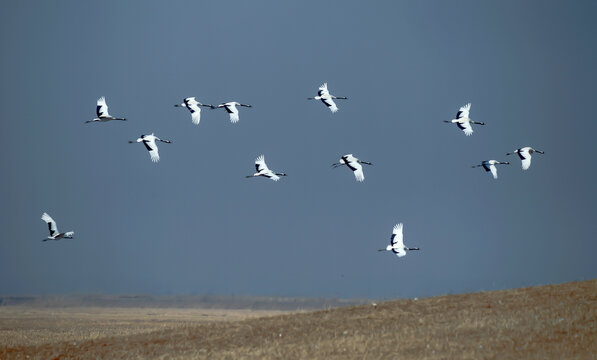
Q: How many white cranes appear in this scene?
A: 12